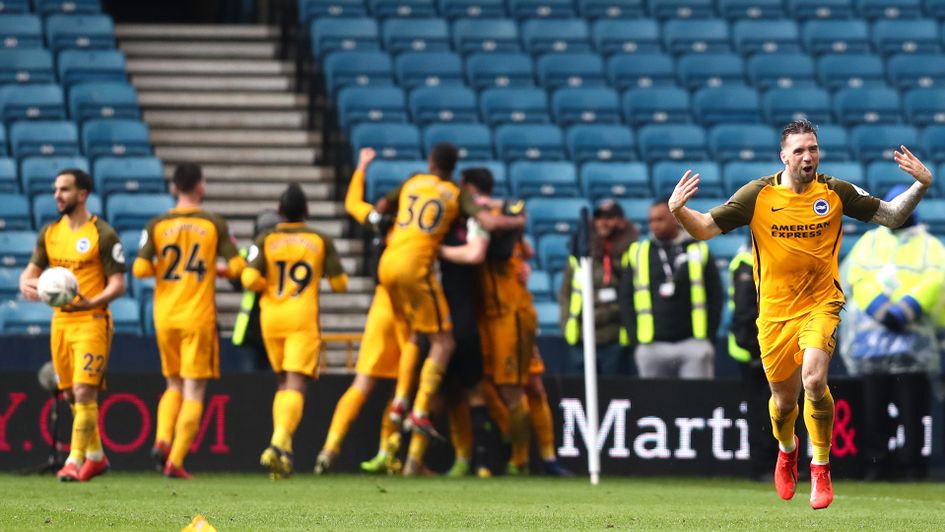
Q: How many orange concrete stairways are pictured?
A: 0